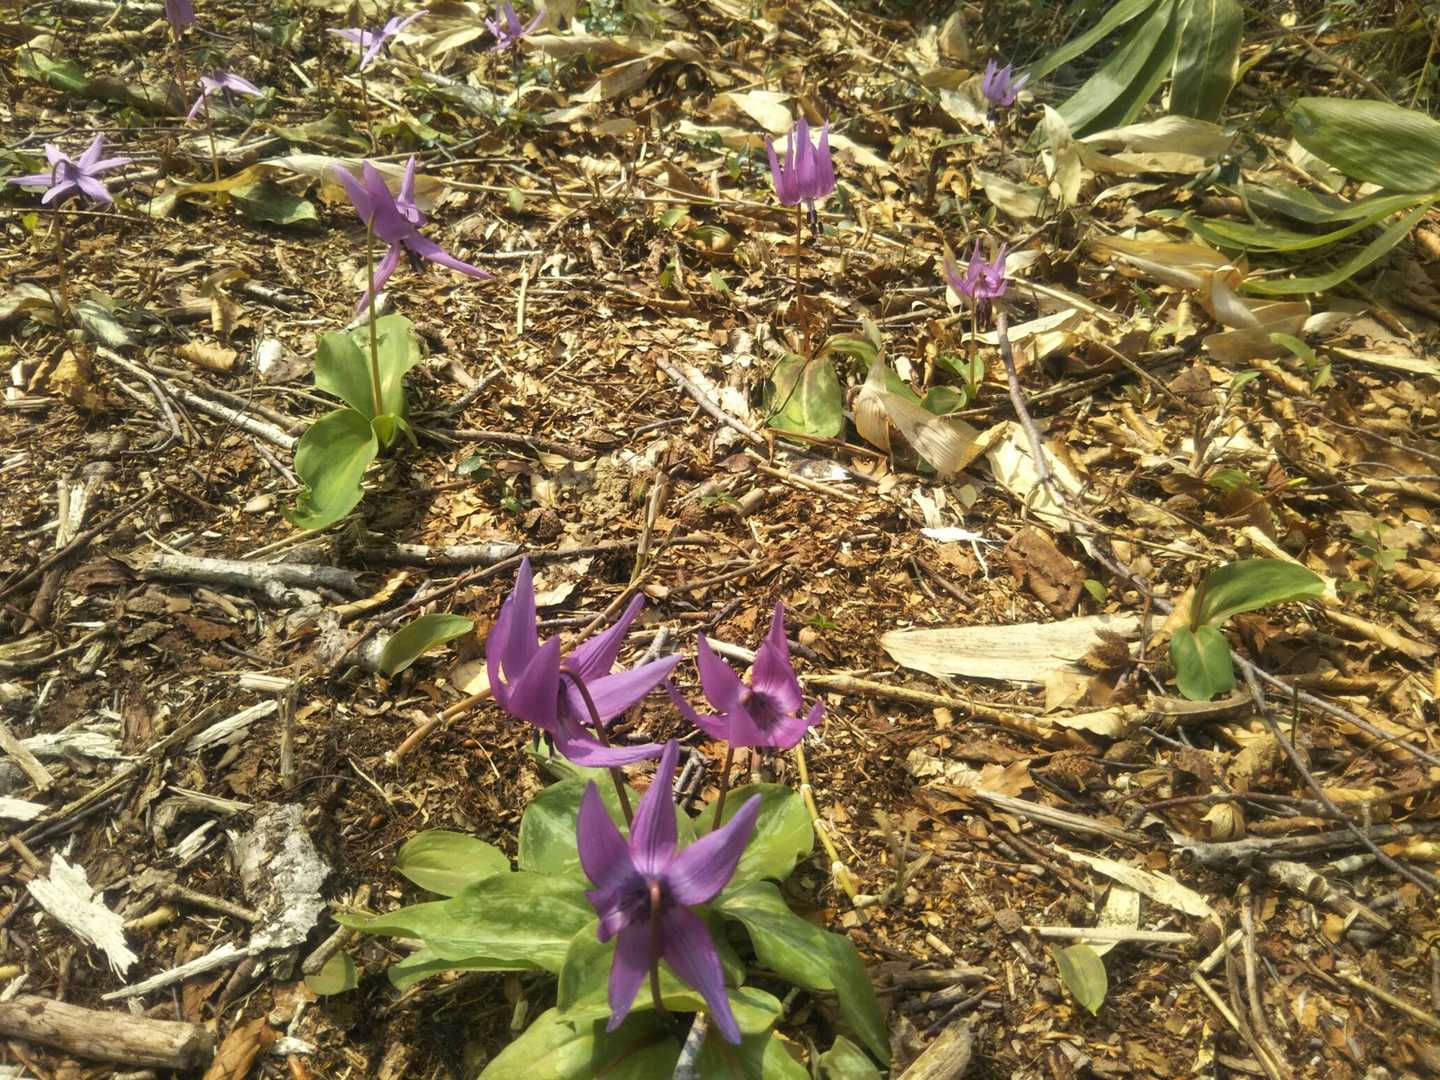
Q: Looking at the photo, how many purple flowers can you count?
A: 12